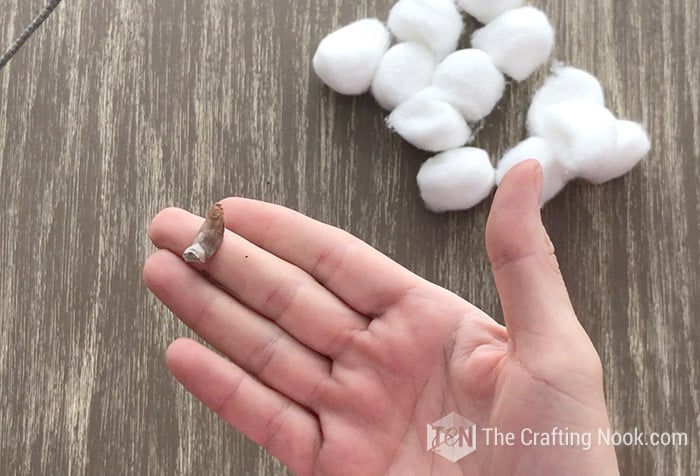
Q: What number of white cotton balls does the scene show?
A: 12